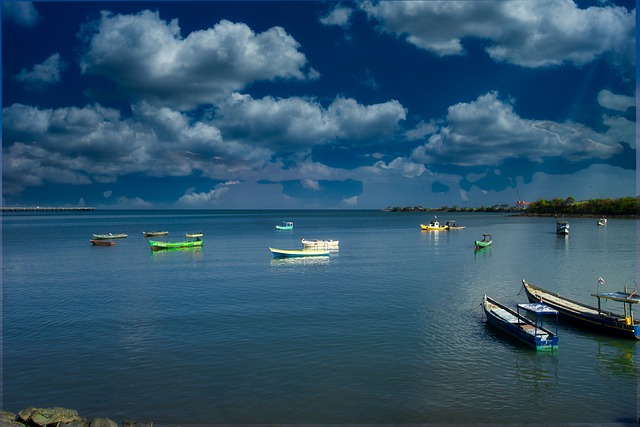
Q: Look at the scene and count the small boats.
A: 15